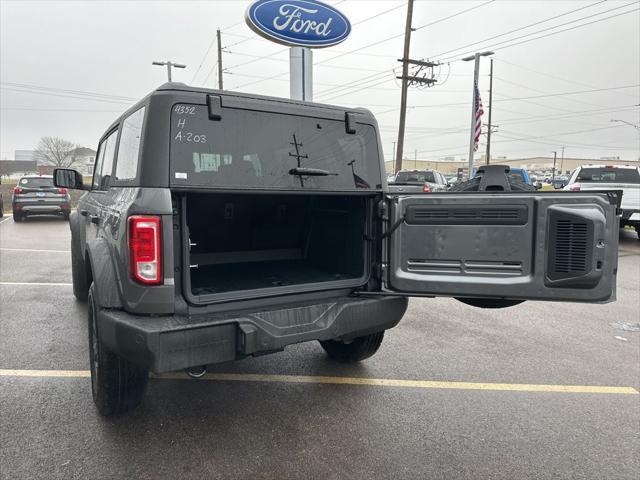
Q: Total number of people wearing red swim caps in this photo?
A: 0